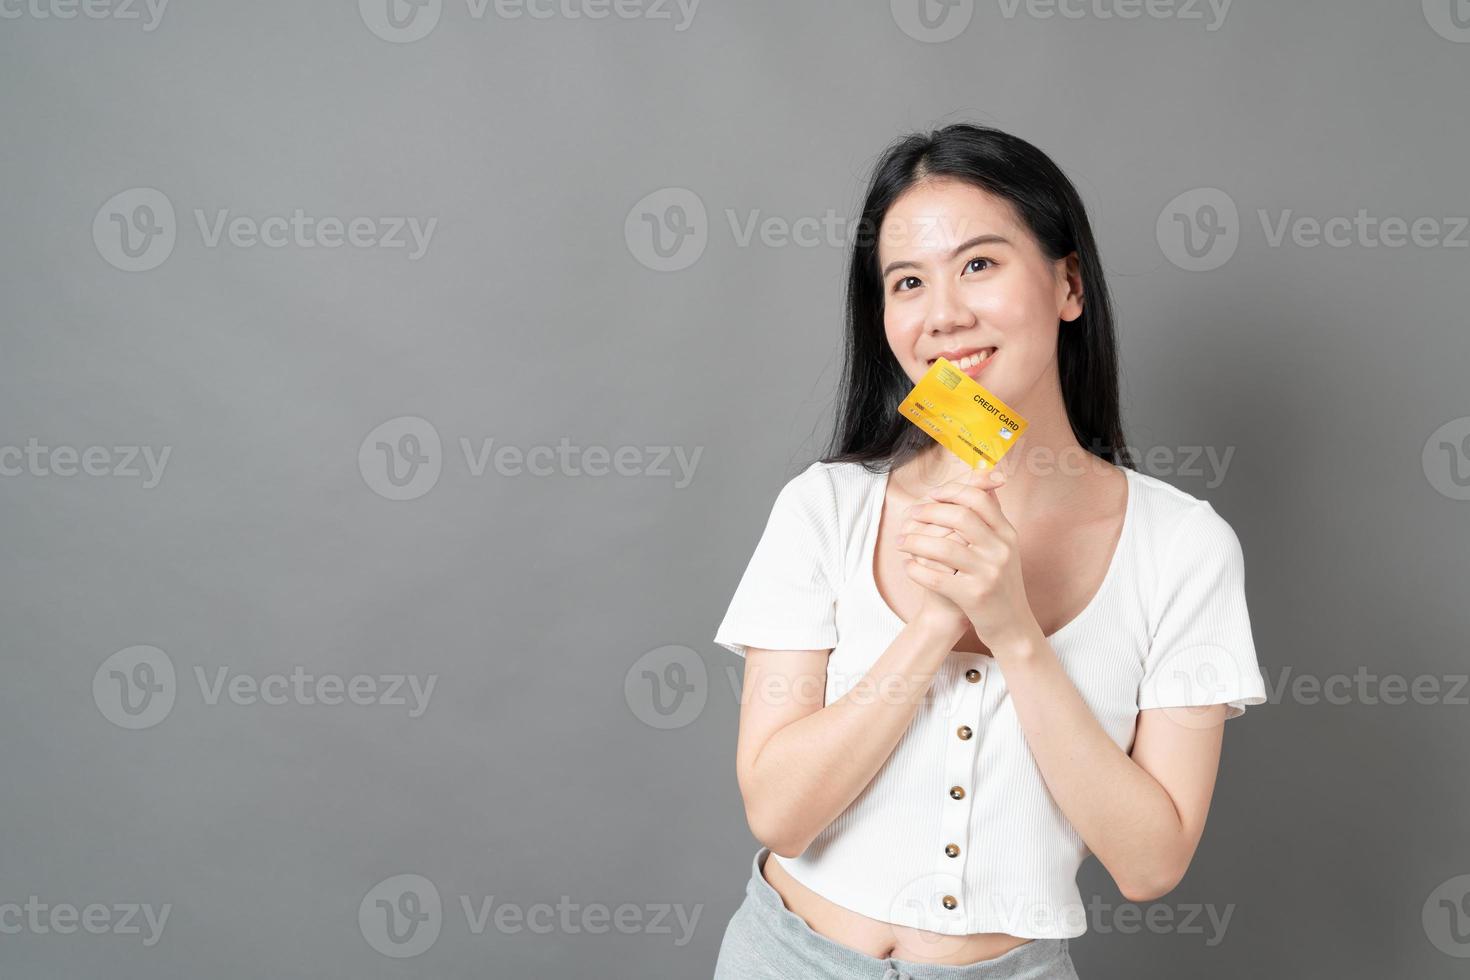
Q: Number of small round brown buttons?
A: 5